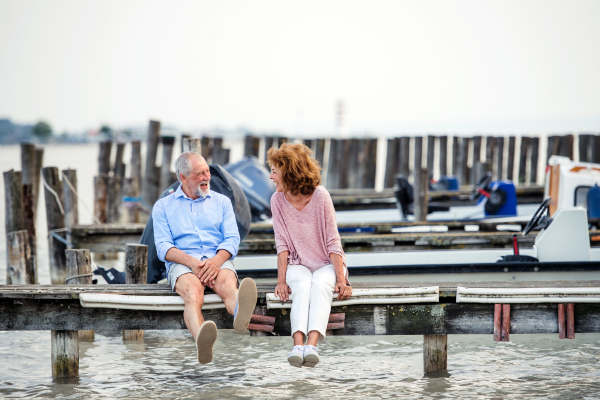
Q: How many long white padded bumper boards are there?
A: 3